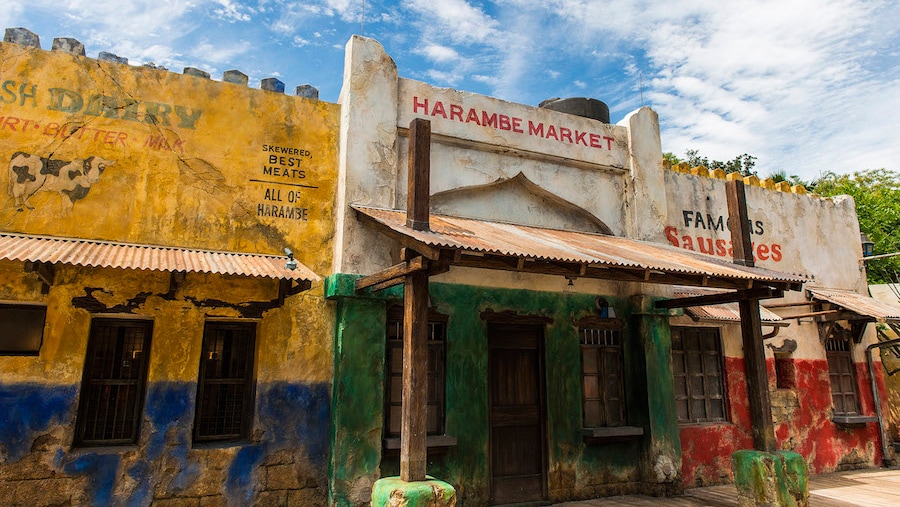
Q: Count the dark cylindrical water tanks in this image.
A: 1